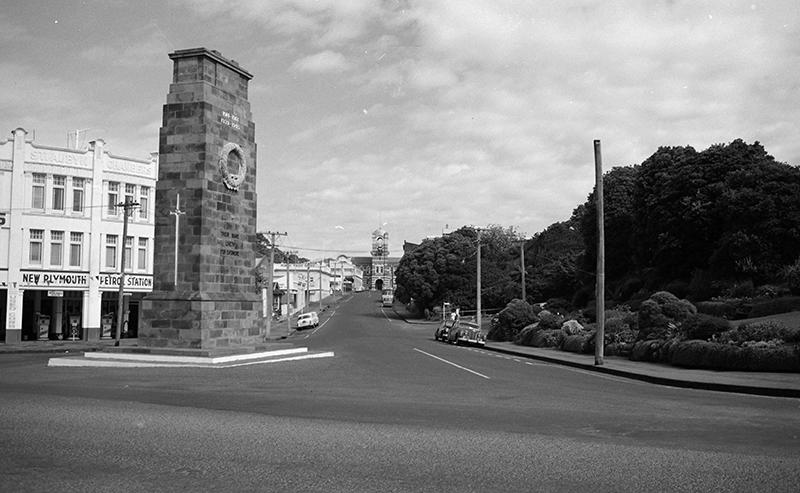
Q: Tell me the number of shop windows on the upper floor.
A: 6